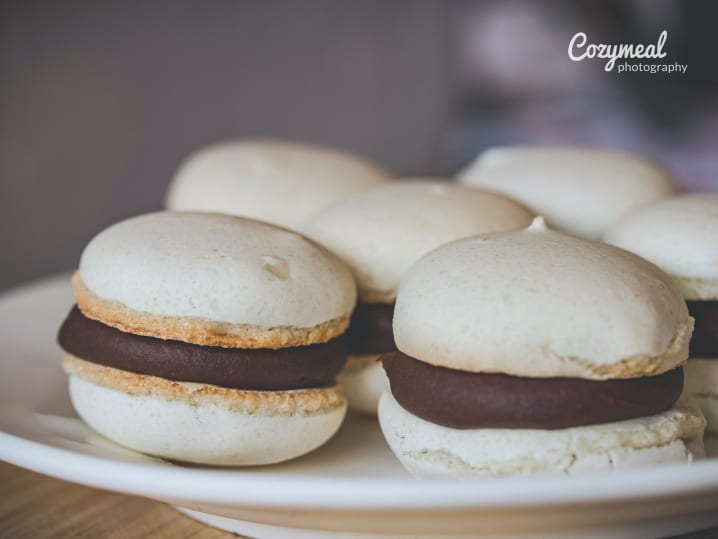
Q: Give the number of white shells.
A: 10